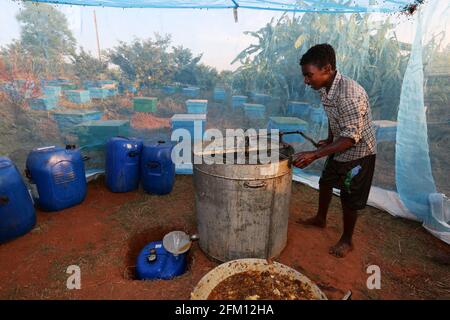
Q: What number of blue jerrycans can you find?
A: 5